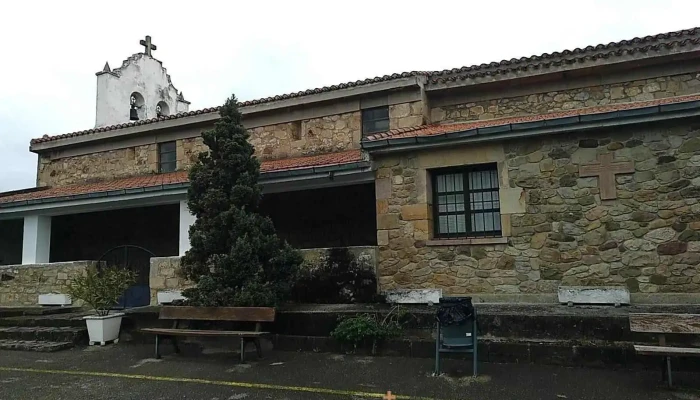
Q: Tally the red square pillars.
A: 0